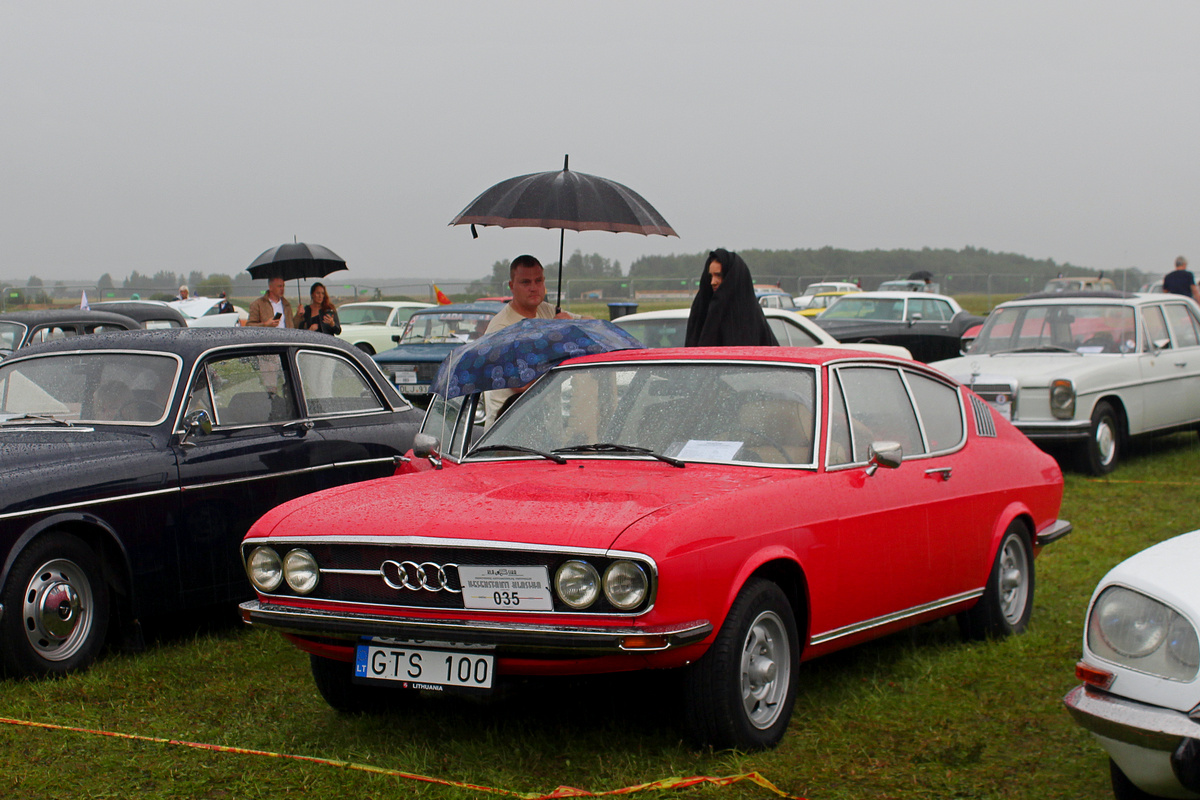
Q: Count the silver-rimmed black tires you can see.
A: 4